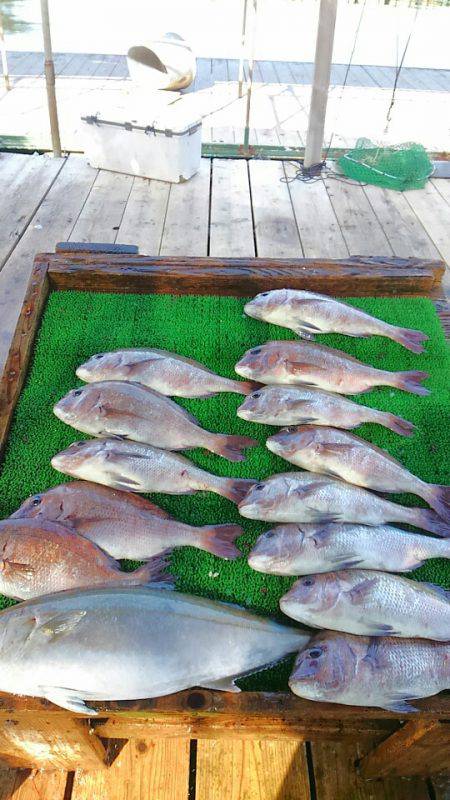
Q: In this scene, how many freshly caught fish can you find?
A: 14